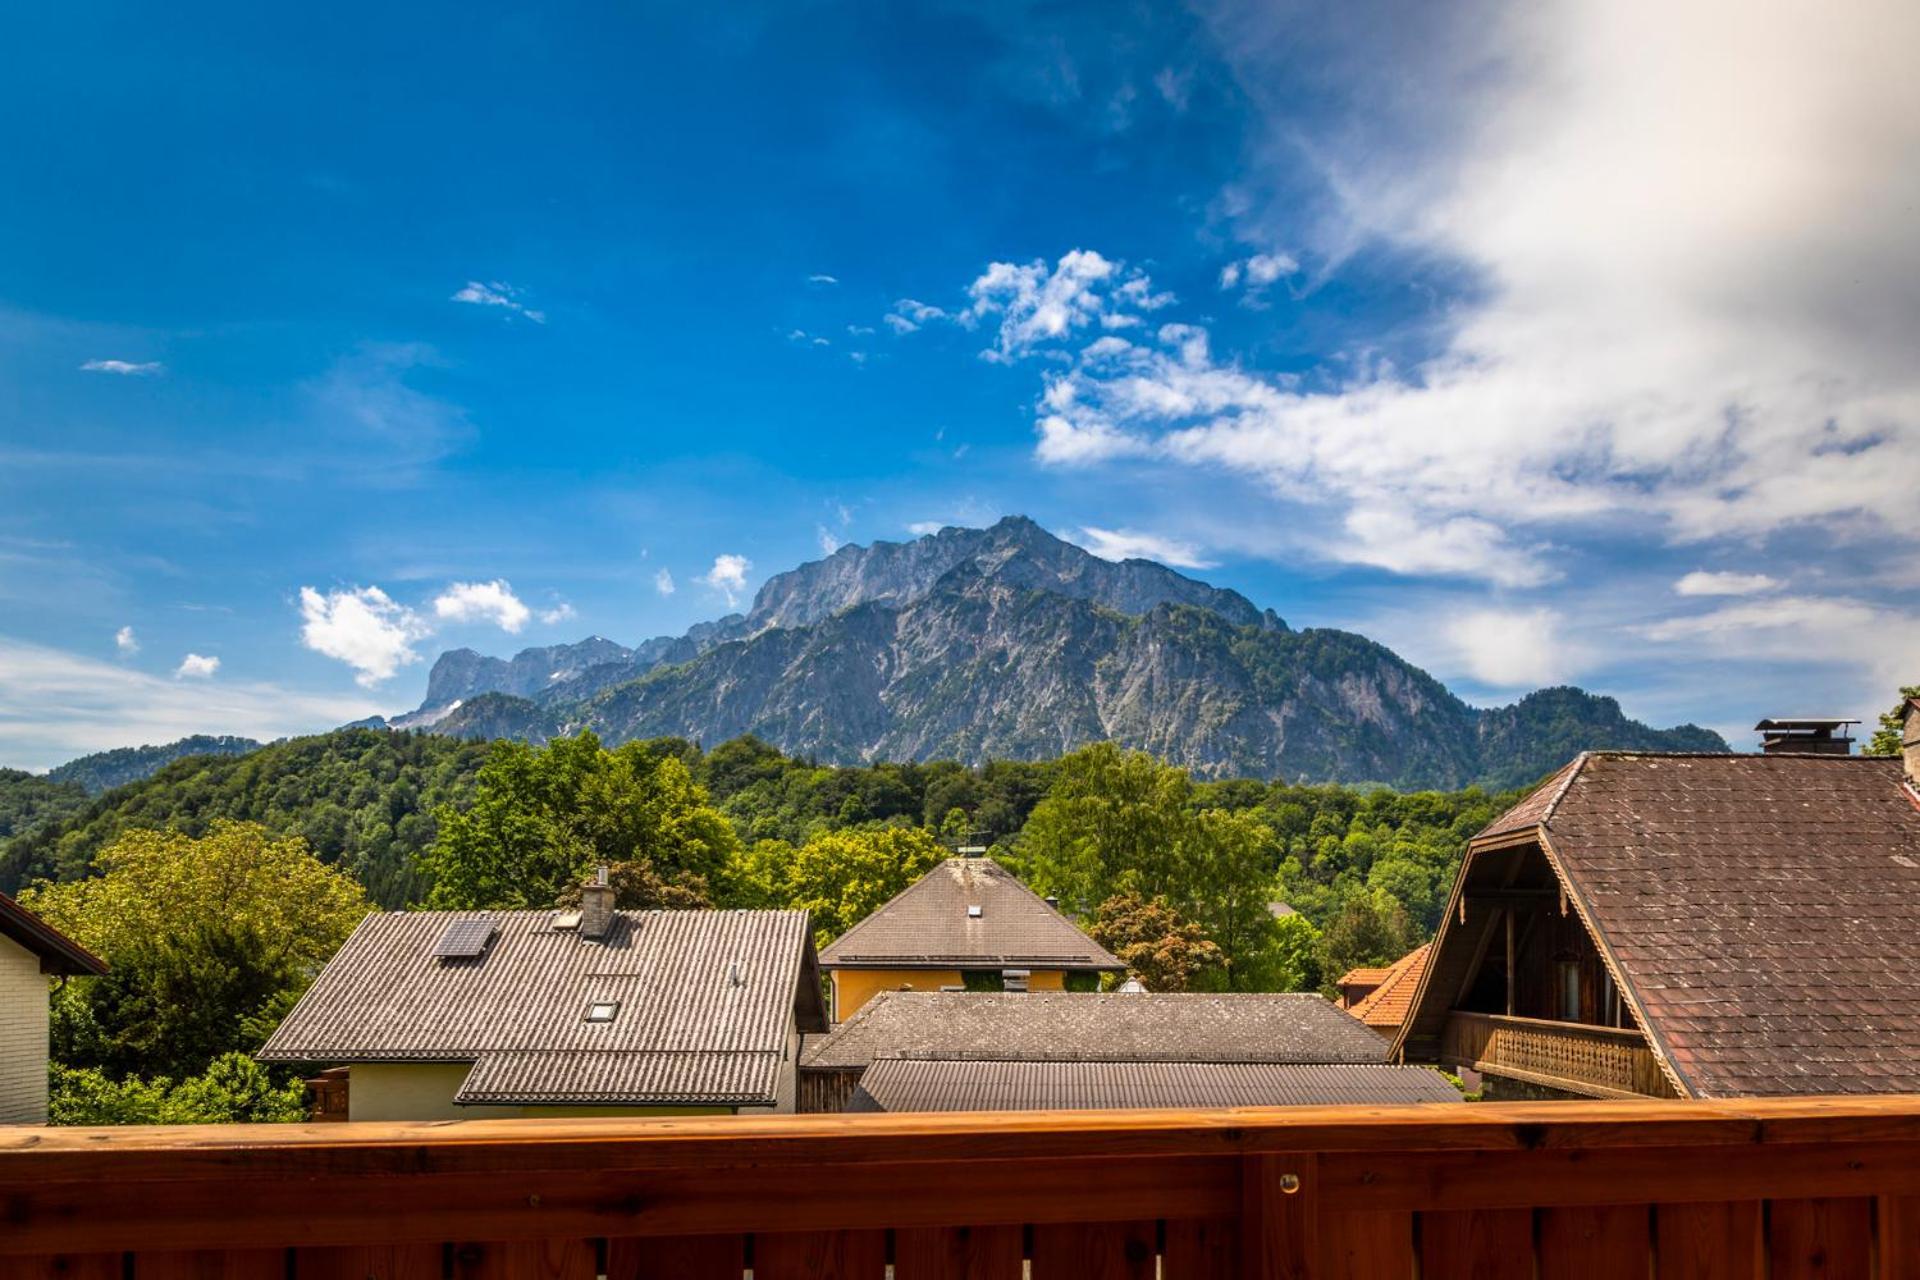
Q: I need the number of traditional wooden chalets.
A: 1